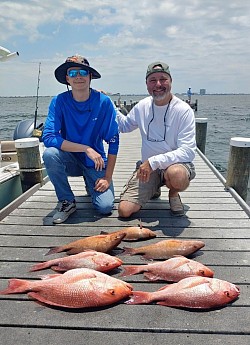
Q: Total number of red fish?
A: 4